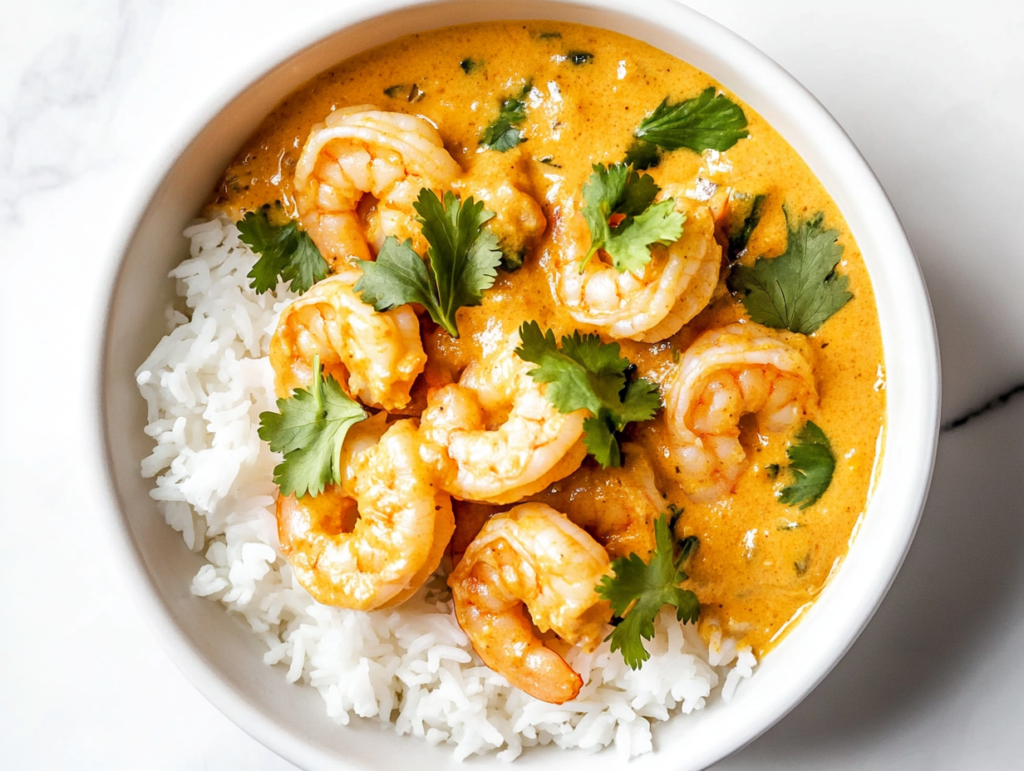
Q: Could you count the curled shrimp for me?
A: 7